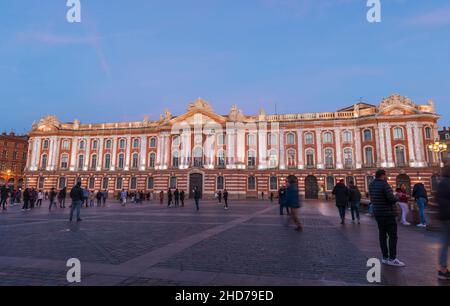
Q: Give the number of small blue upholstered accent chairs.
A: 0